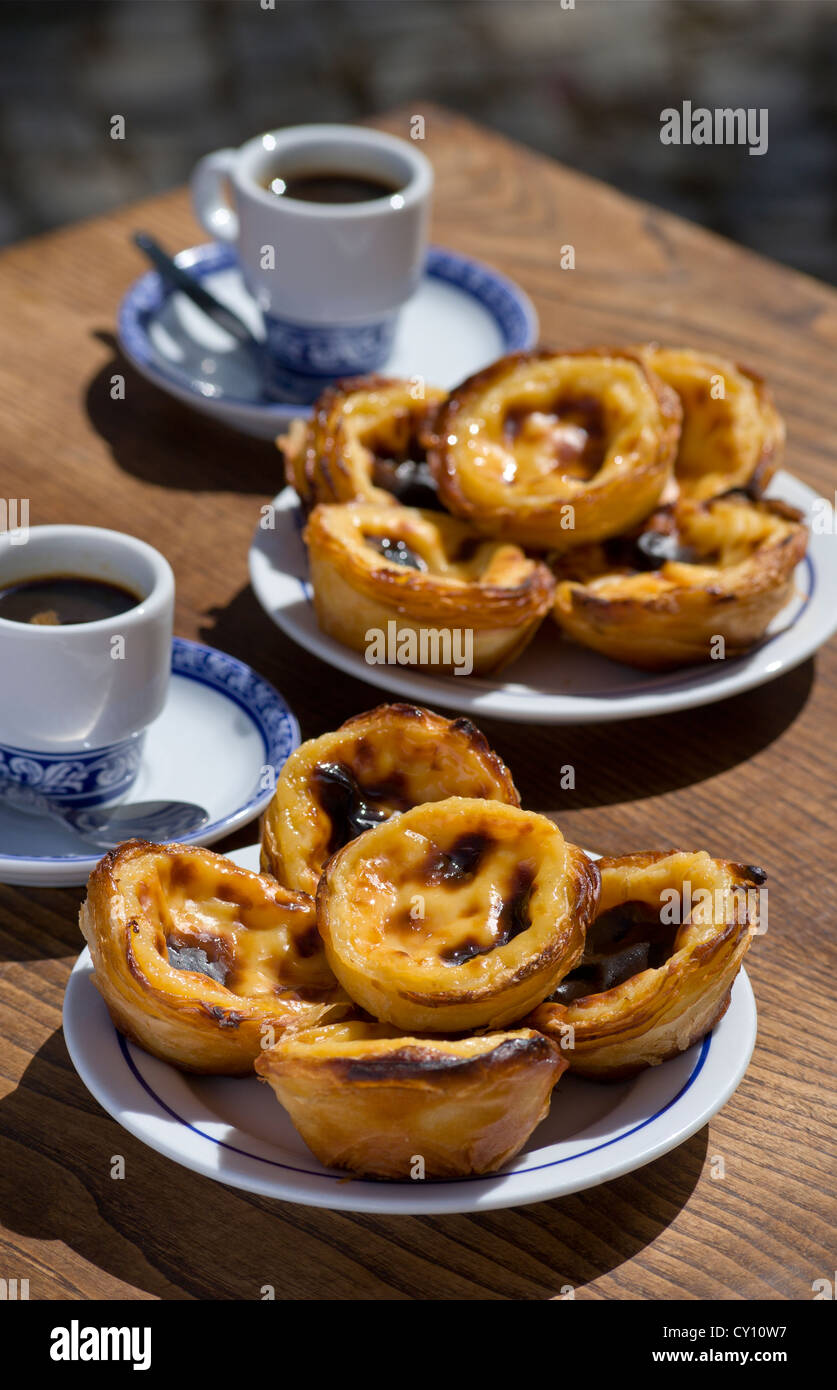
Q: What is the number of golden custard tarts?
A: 10